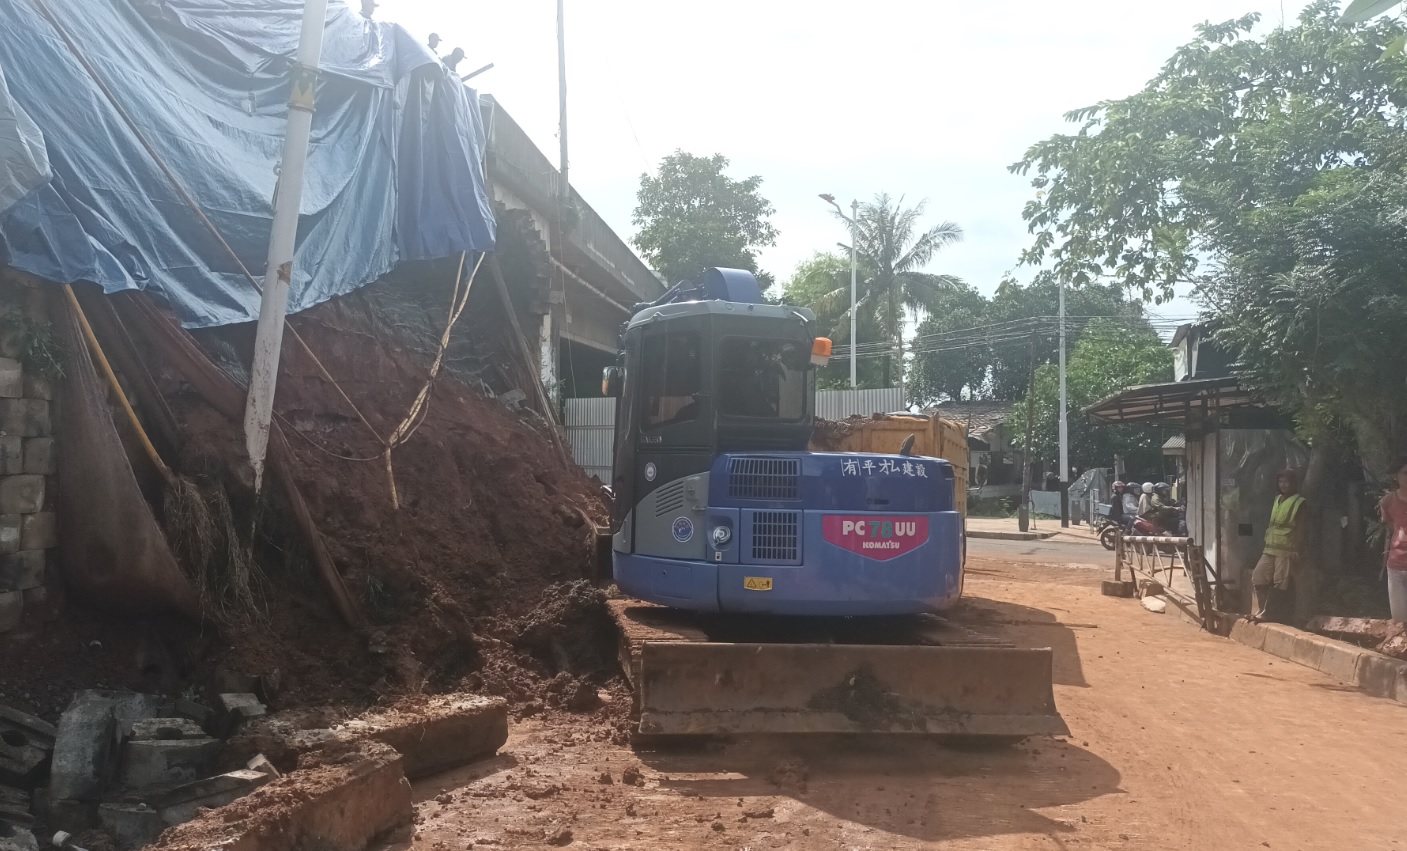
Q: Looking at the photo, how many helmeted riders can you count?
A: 4